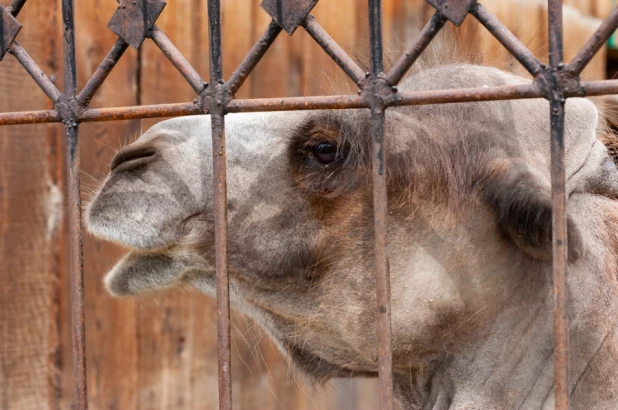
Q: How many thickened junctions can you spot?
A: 4